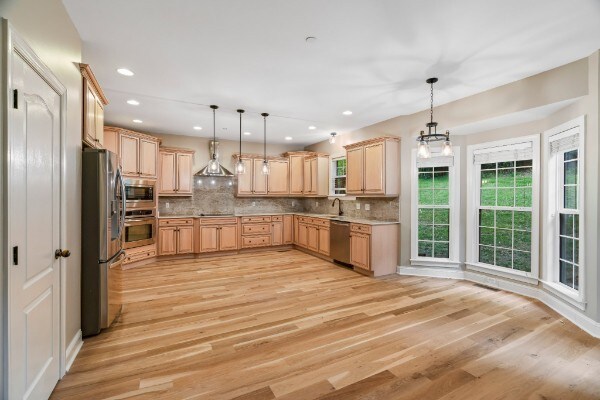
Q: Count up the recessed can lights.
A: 8